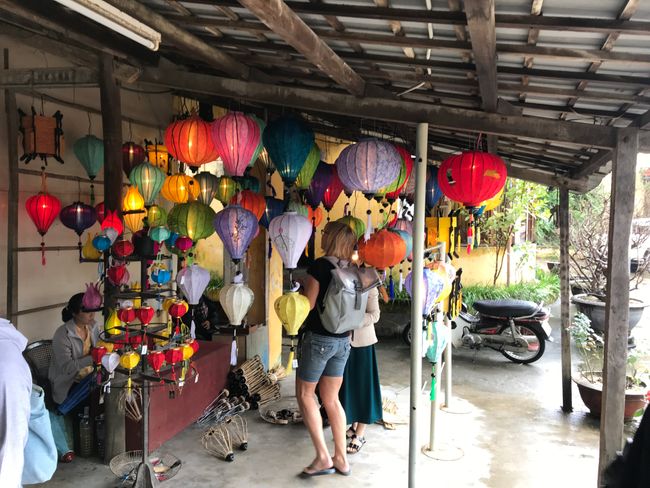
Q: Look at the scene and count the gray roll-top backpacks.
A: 1